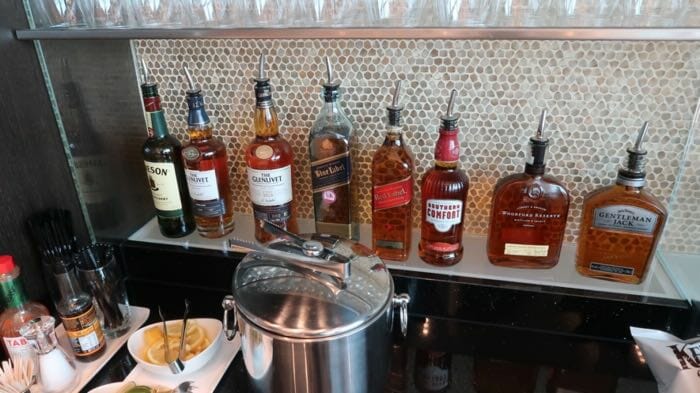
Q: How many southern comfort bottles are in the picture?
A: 1